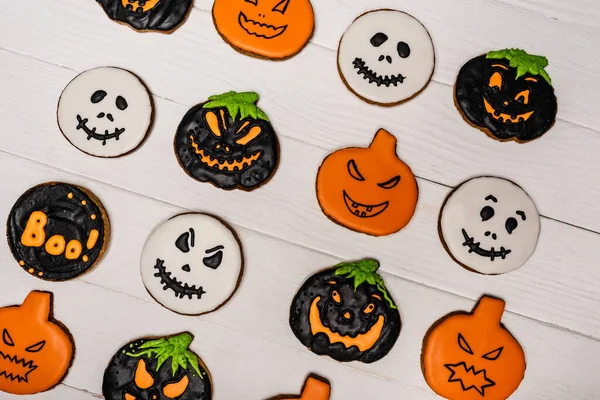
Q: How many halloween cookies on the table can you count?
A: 15